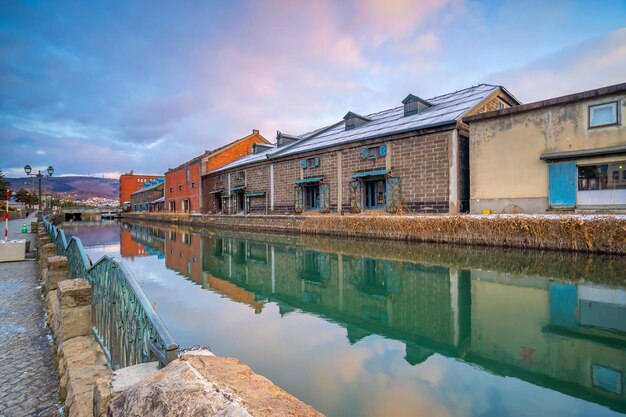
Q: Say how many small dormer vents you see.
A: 4